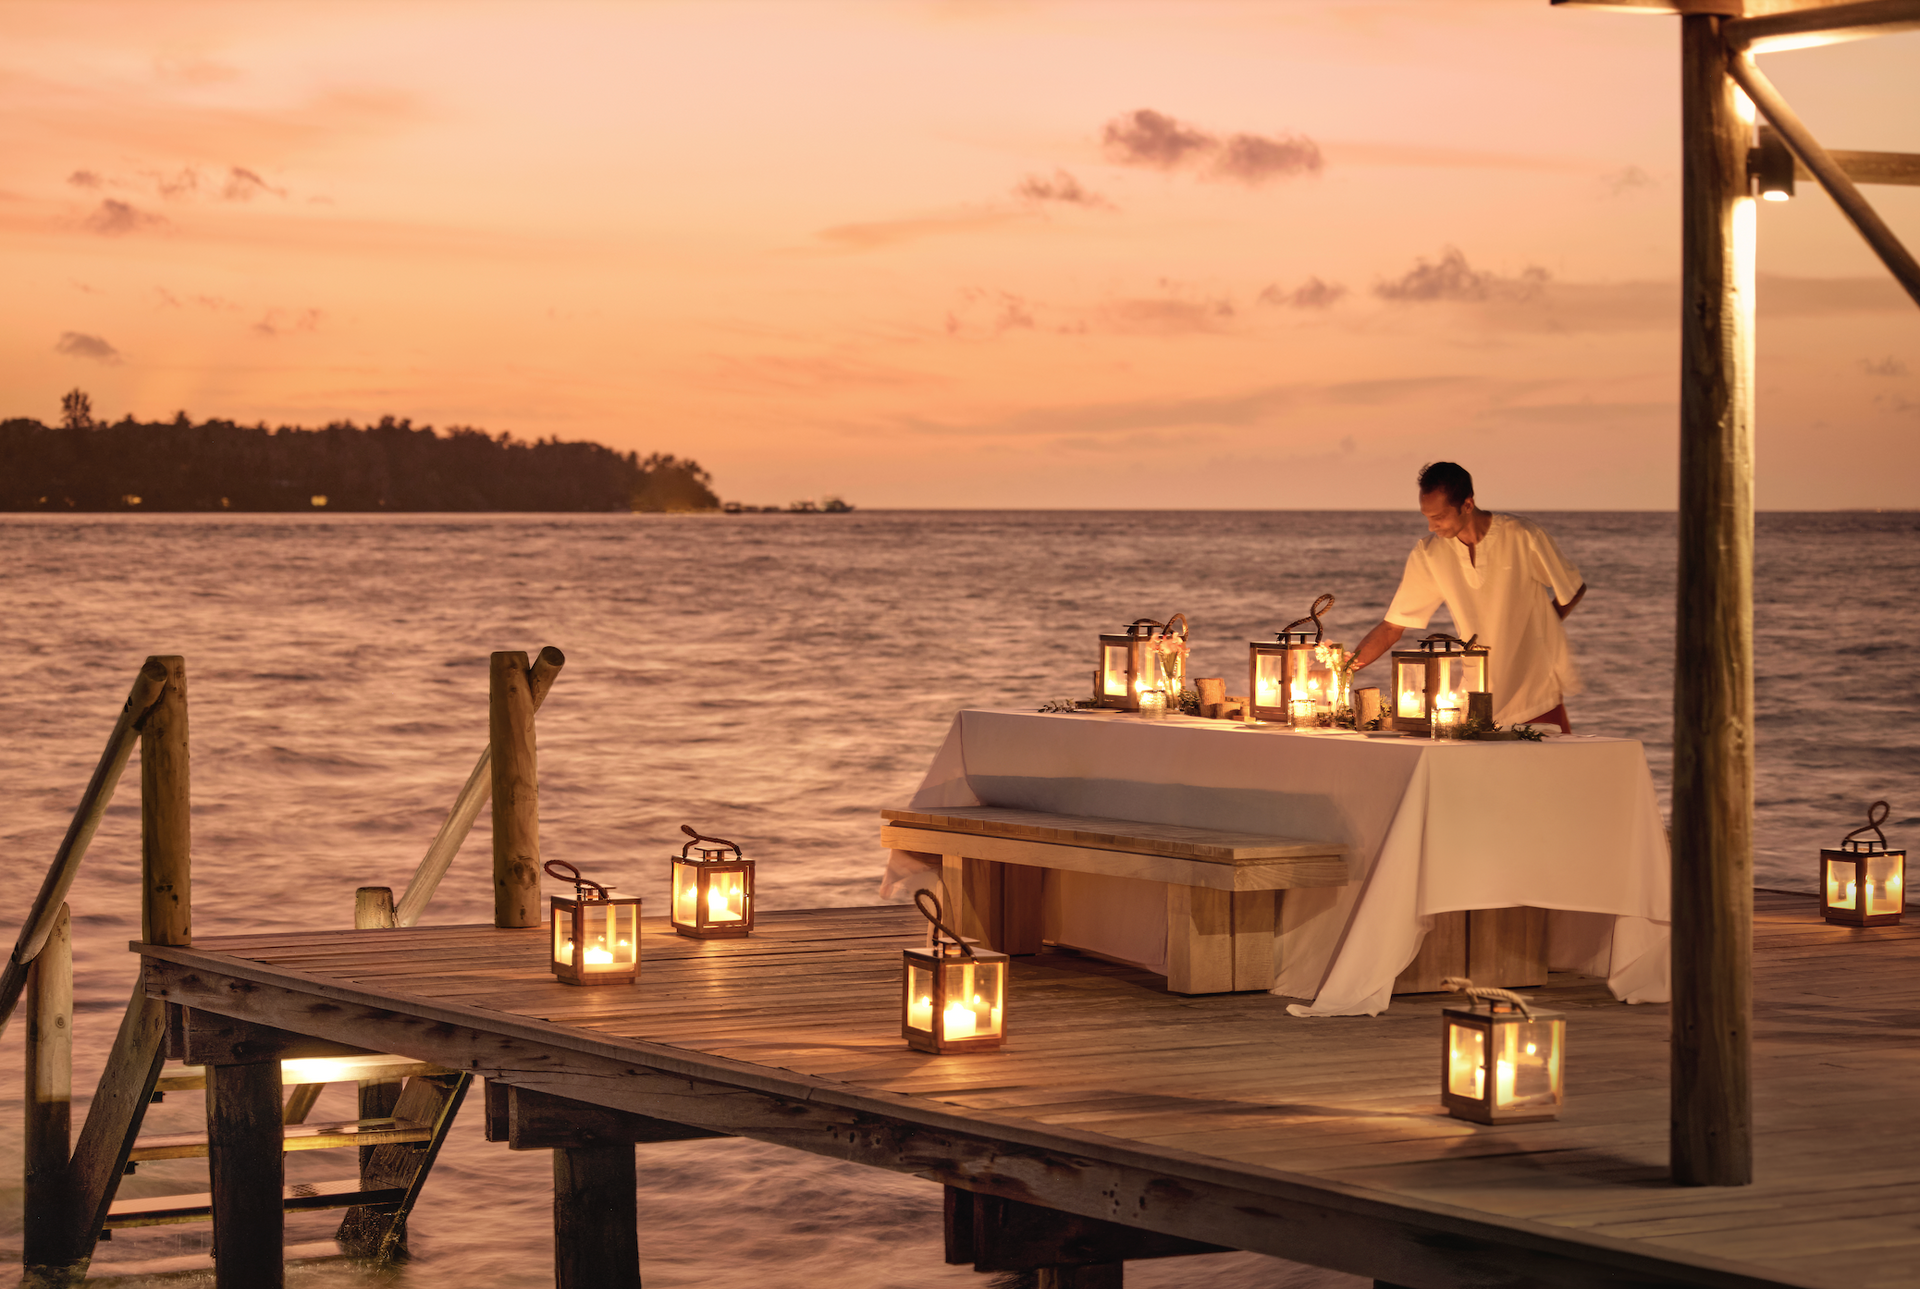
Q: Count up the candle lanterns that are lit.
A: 8